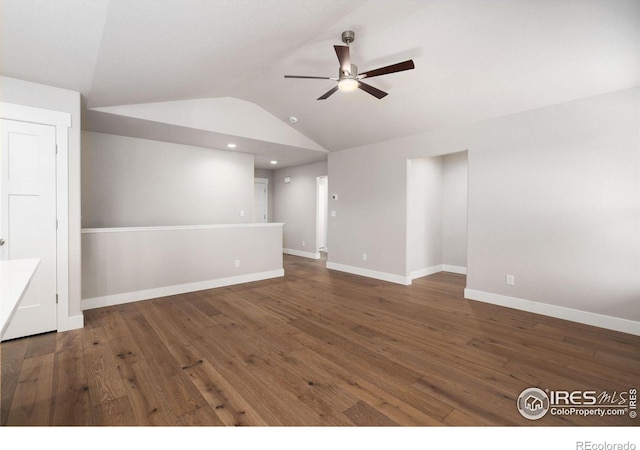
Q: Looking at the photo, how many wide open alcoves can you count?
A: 1